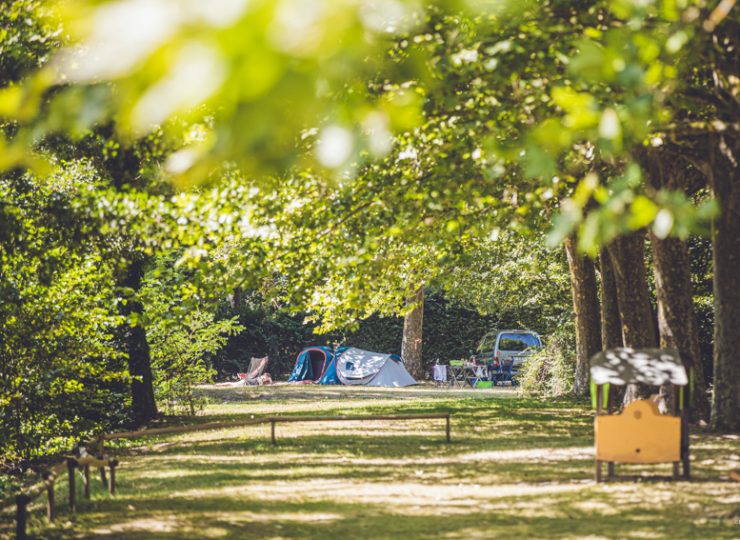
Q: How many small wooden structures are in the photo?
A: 1